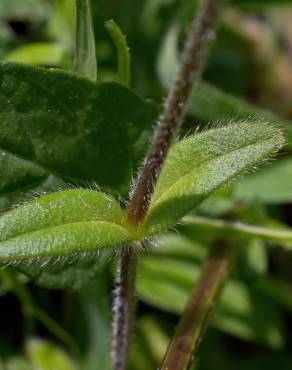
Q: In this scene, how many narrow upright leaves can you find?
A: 2